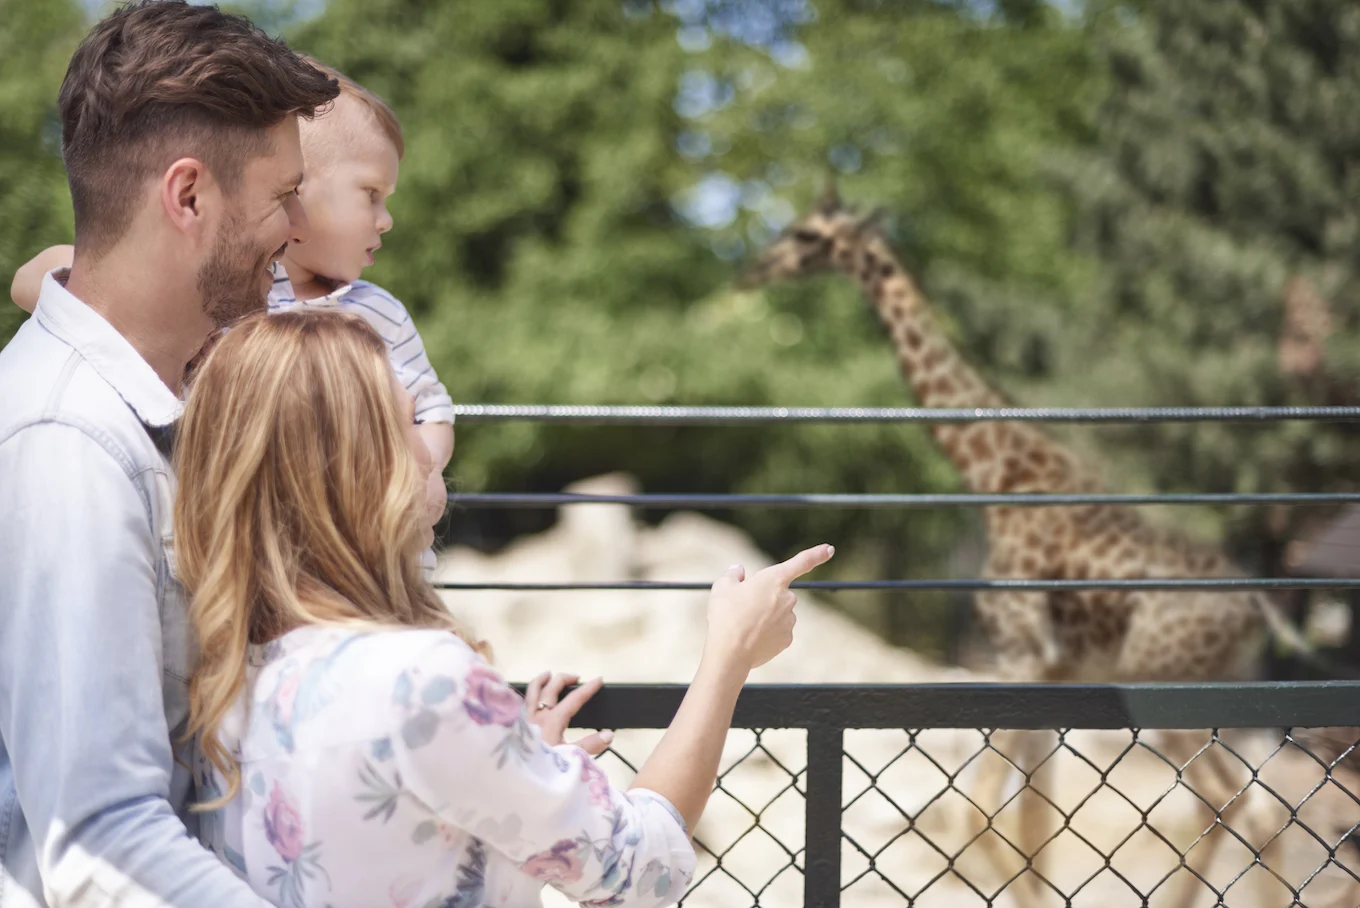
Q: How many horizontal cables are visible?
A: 3